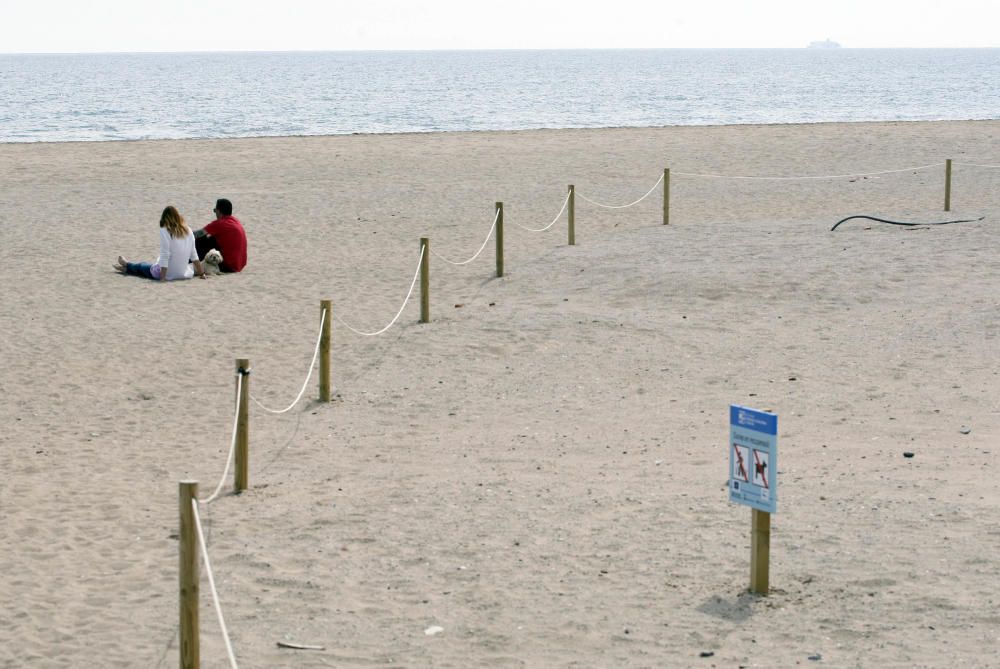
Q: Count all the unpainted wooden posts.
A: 9